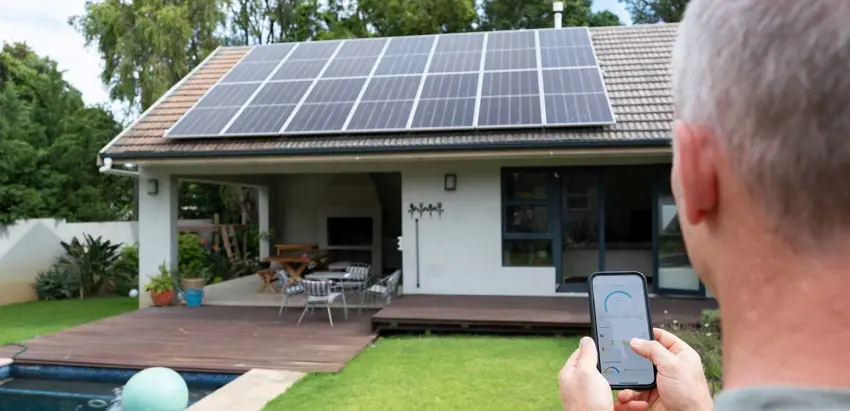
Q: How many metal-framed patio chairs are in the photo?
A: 4